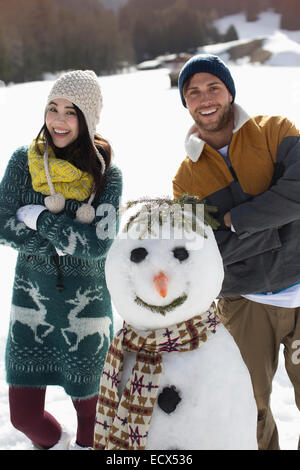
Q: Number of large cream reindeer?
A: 2